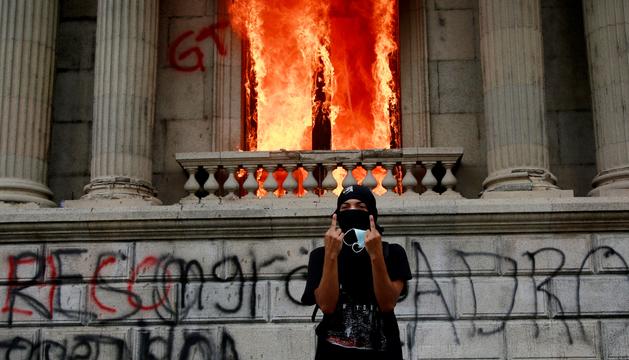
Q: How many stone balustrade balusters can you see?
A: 14